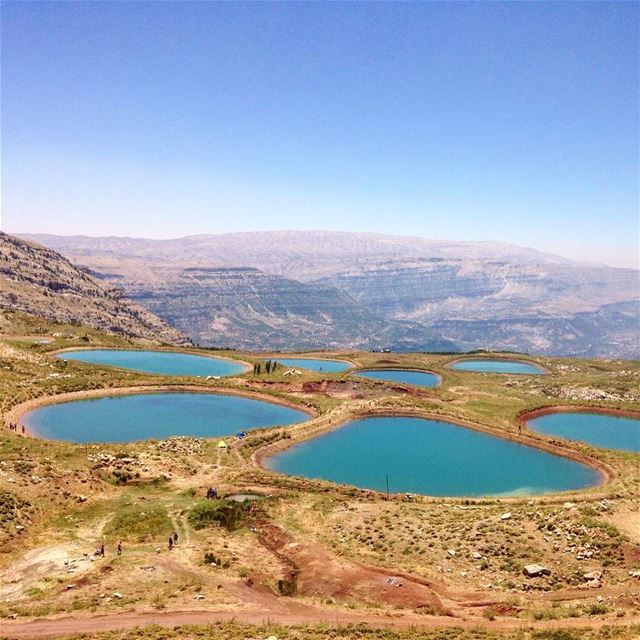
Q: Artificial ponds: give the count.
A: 7